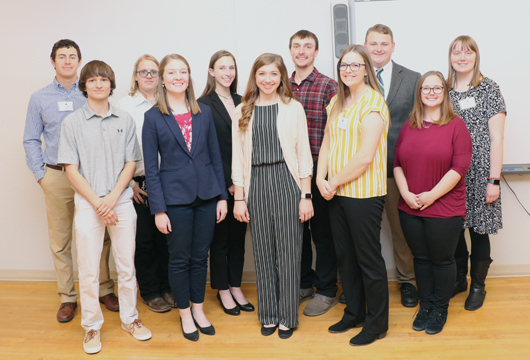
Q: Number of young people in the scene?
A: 11